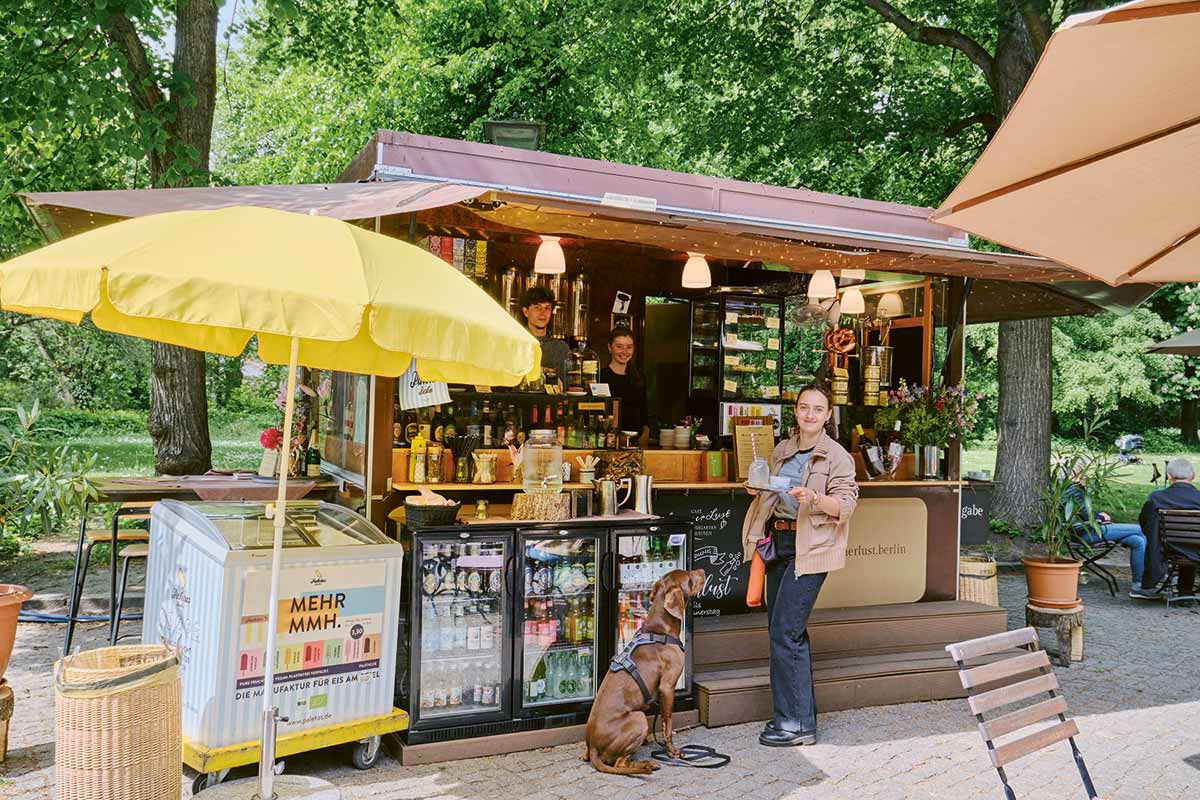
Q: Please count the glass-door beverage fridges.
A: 3